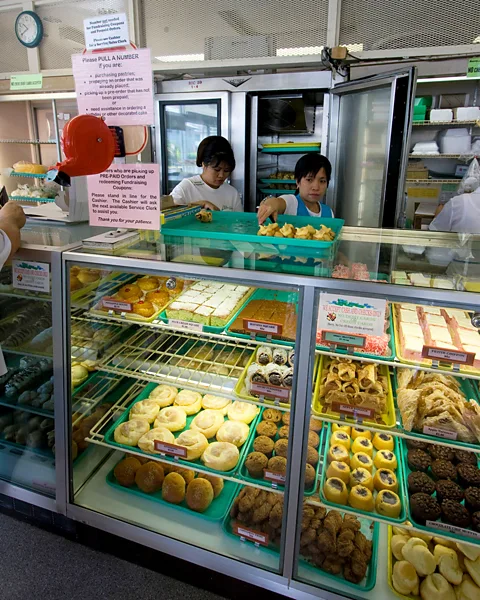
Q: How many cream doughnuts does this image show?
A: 12